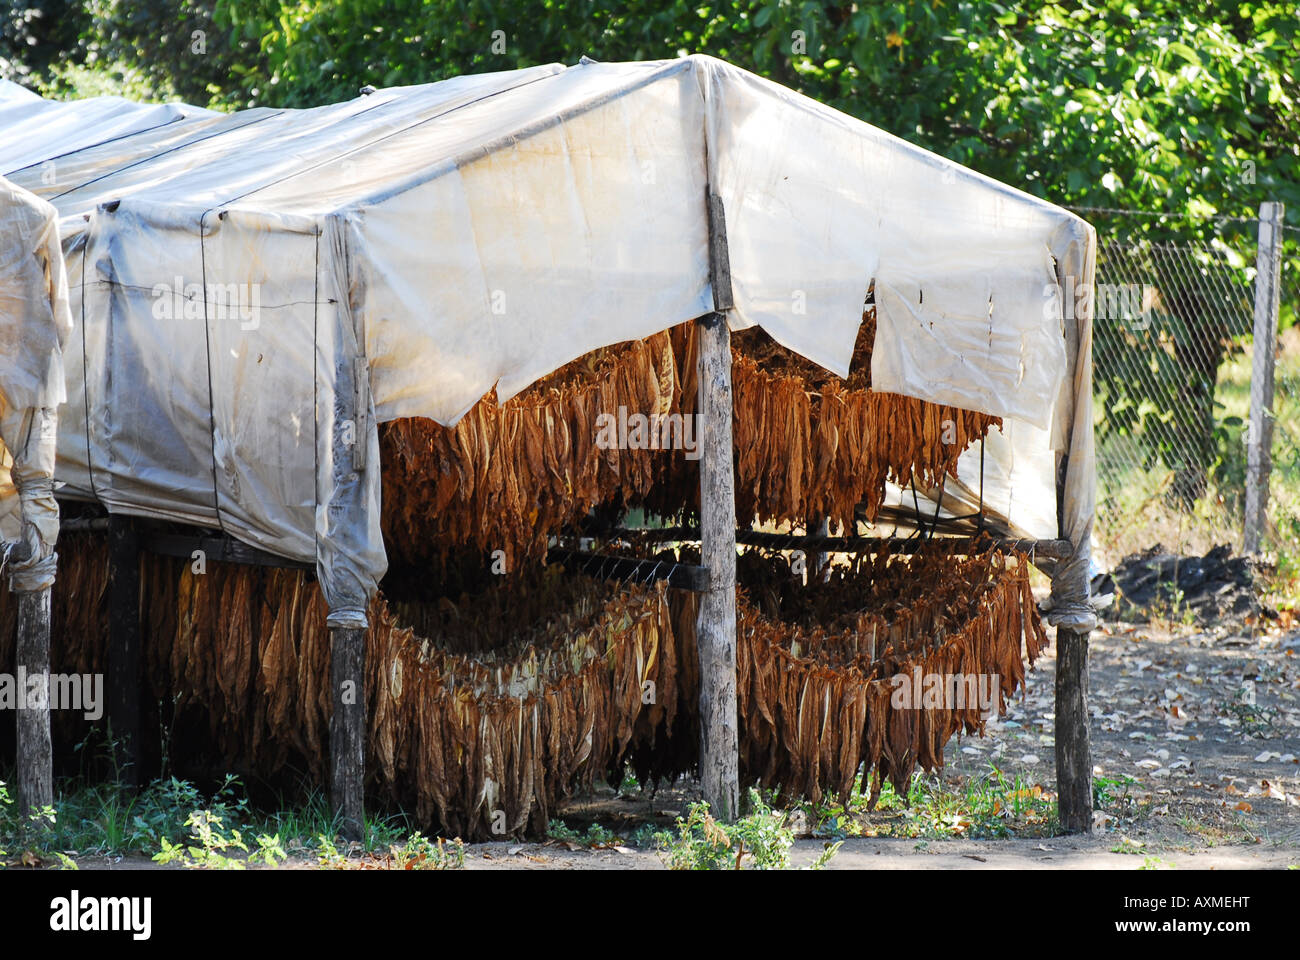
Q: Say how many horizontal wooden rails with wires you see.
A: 2